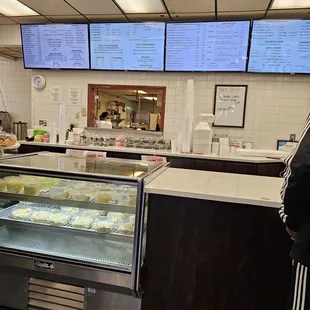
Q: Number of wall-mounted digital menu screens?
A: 4